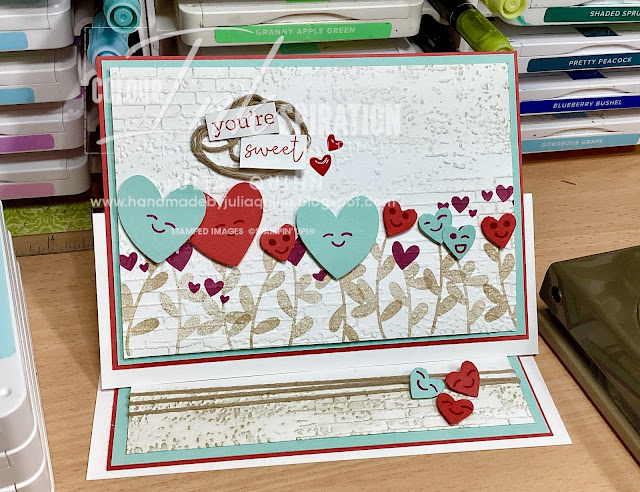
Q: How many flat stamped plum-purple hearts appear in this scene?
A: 14